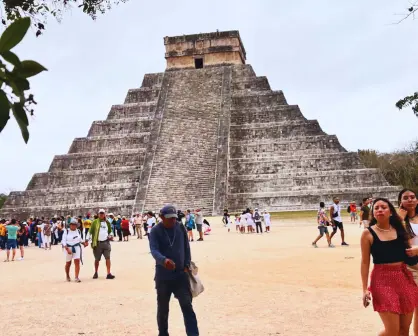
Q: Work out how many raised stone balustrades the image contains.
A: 2